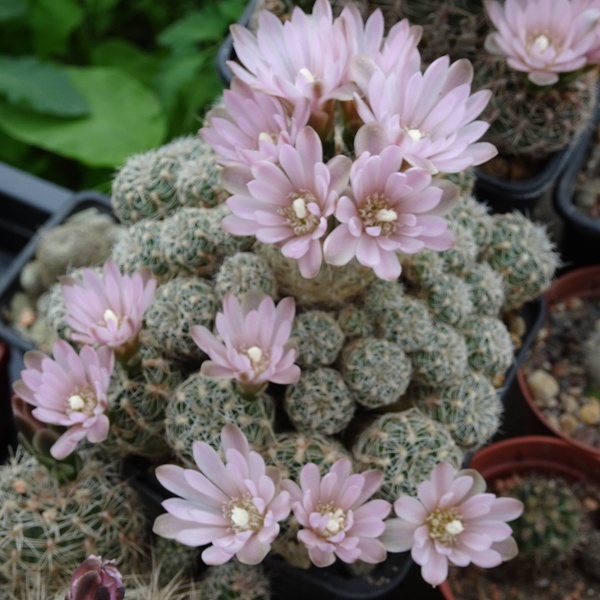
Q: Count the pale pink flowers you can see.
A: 13